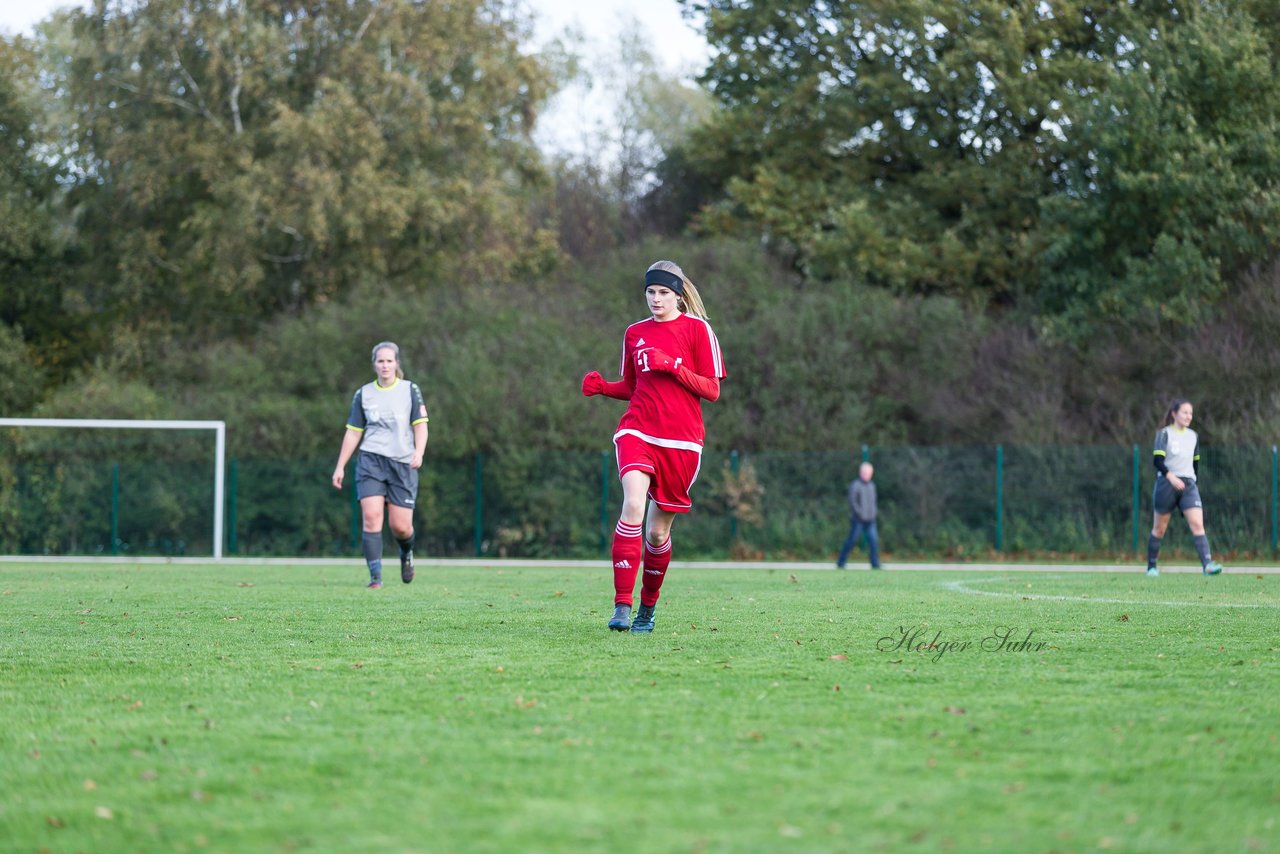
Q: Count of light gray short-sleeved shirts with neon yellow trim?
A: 2